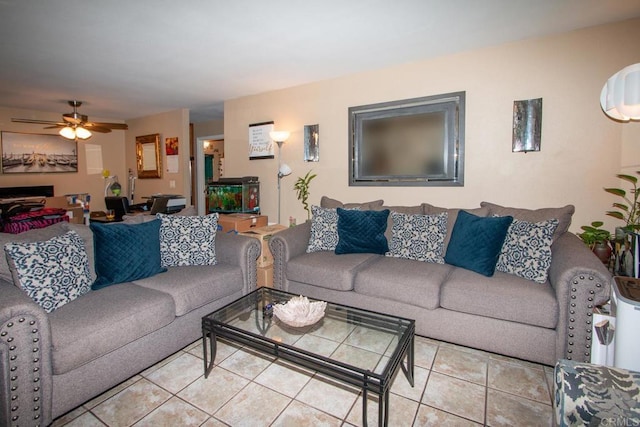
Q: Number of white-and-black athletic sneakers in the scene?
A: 0